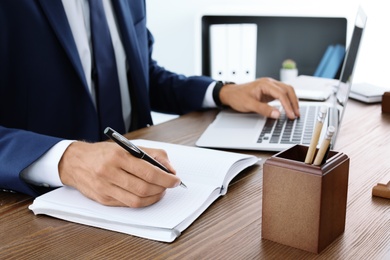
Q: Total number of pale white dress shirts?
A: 1